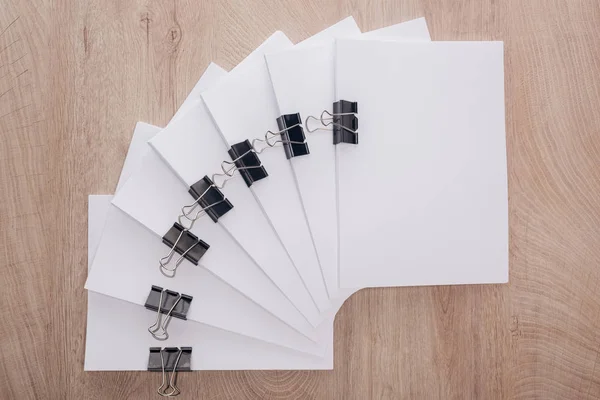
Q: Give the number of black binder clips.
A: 7